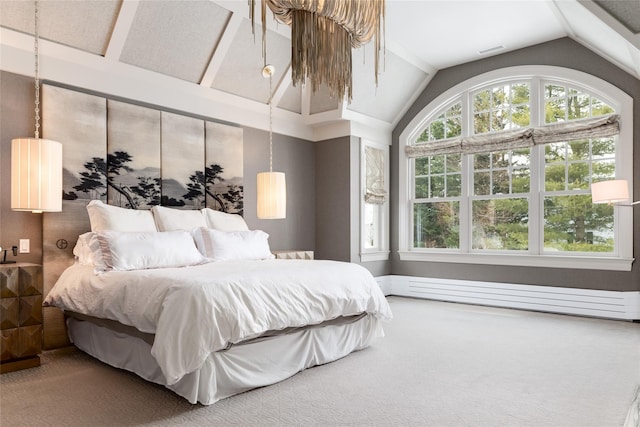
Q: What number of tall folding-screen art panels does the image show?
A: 4